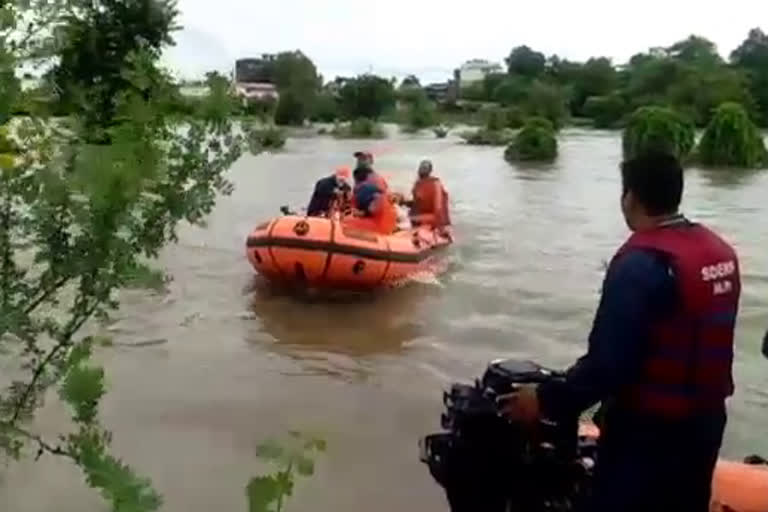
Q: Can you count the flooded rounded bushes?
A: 3